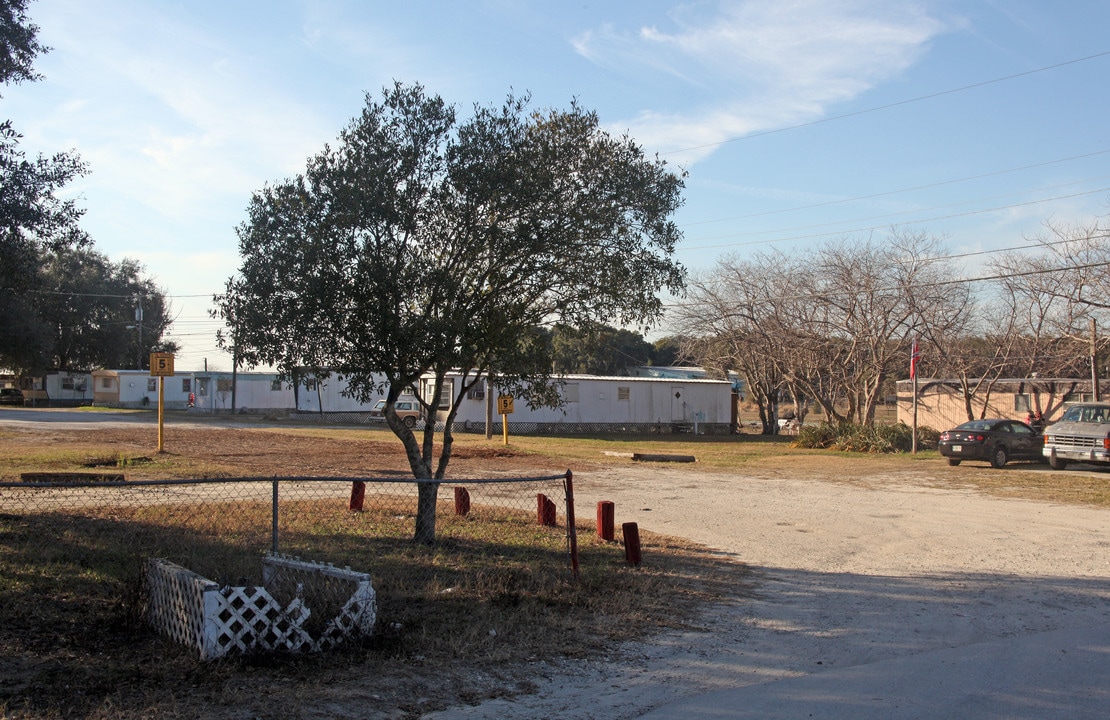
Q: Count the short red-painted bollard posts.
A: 5